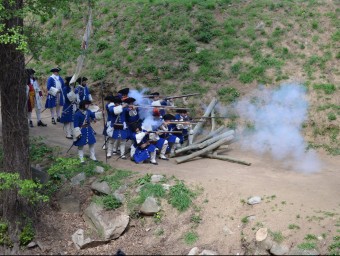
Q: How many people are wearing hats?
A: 13